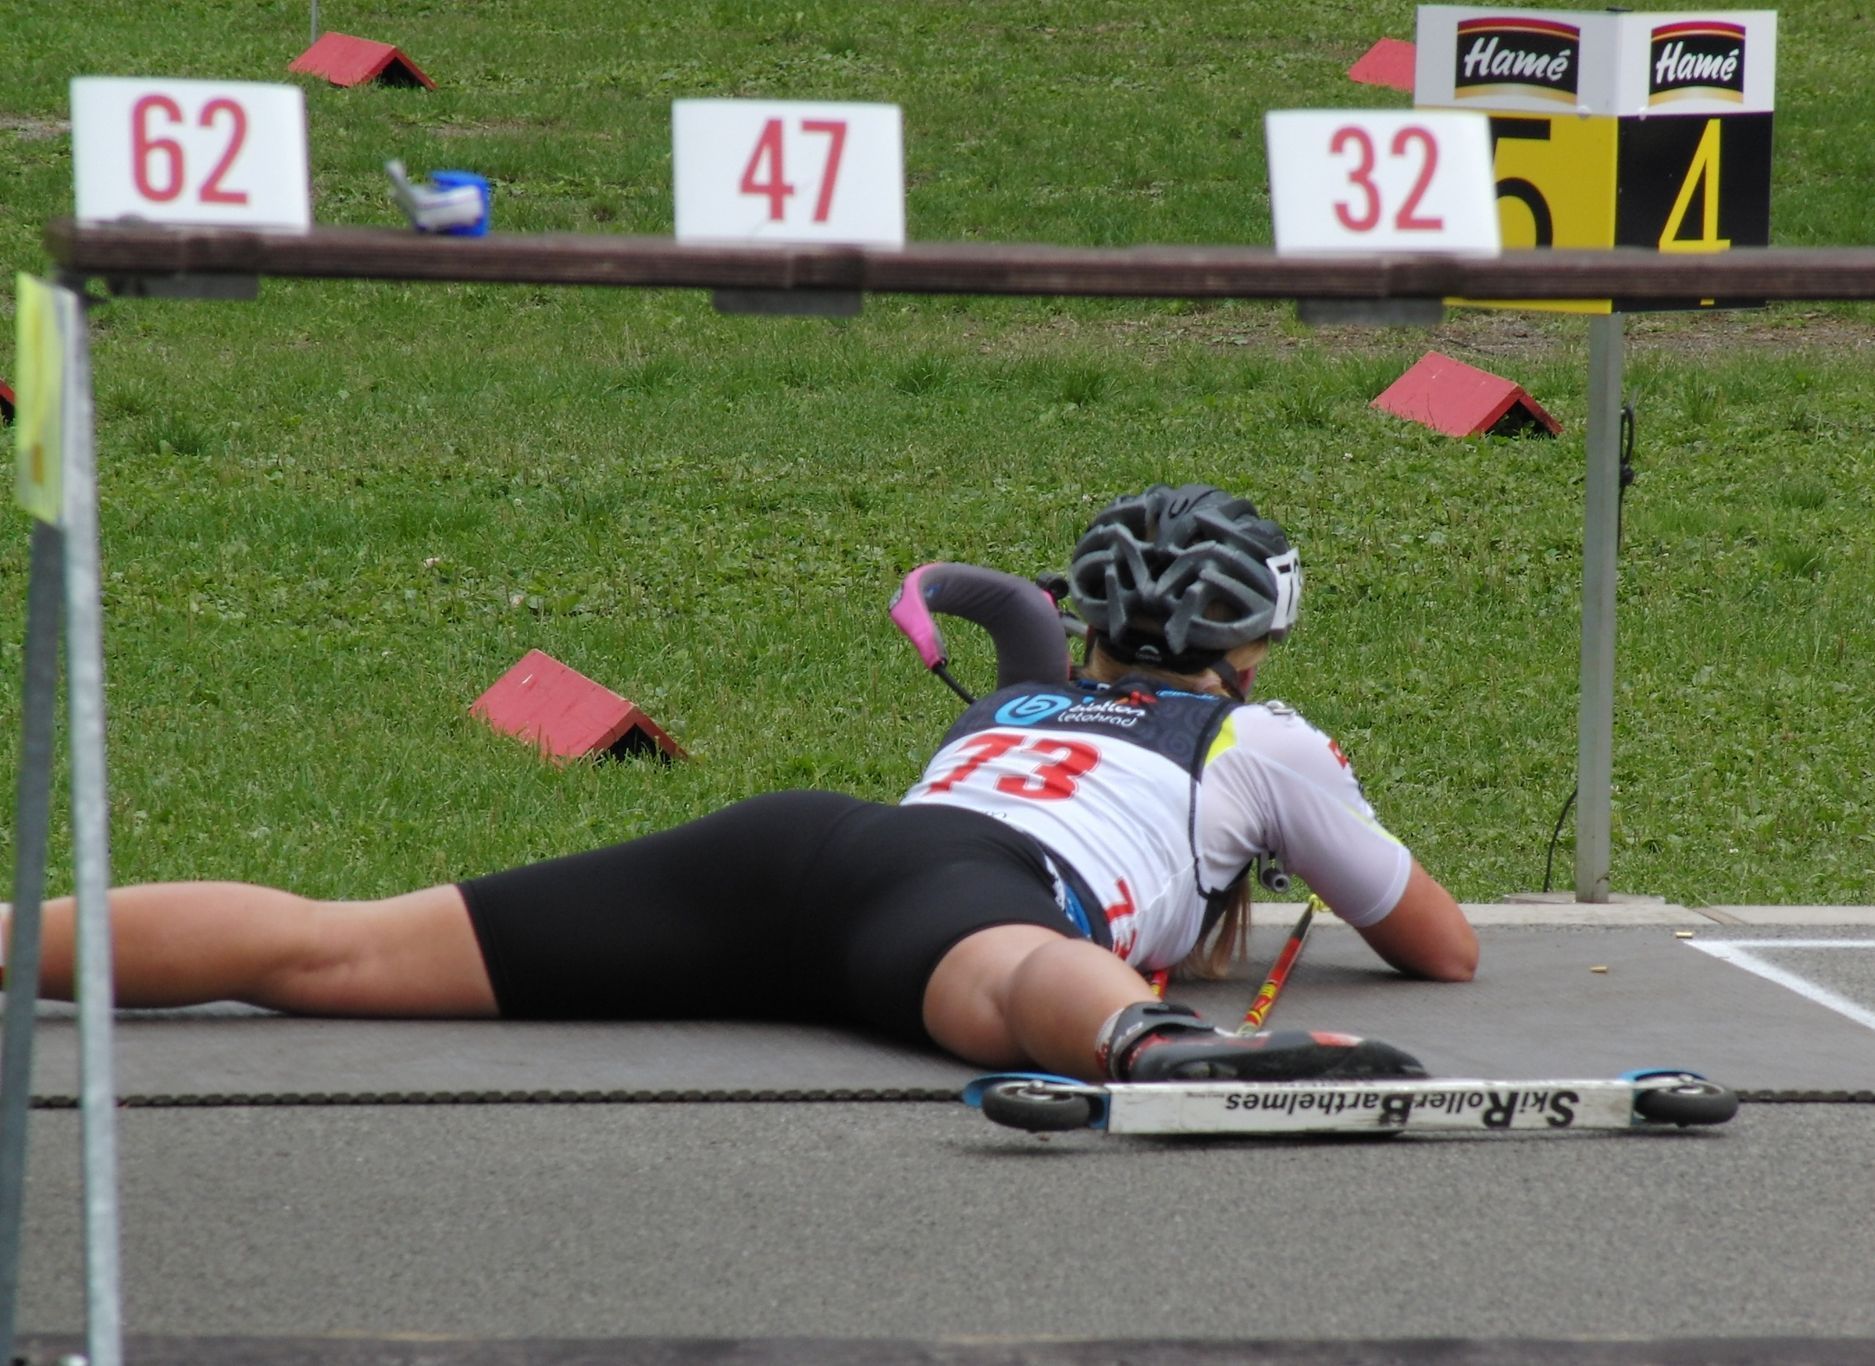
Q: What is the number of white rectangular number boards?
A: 3